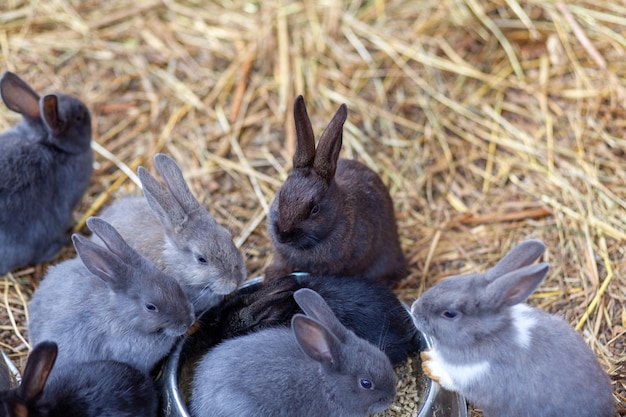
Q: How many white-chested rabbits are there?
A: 1